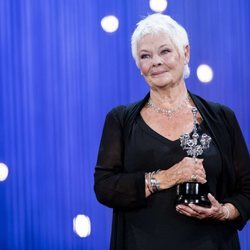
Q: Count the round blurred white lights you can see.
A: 5